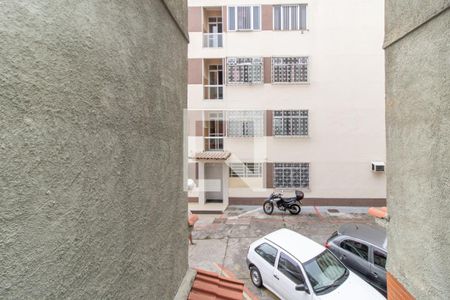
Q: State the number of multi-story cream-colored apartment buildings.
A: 1